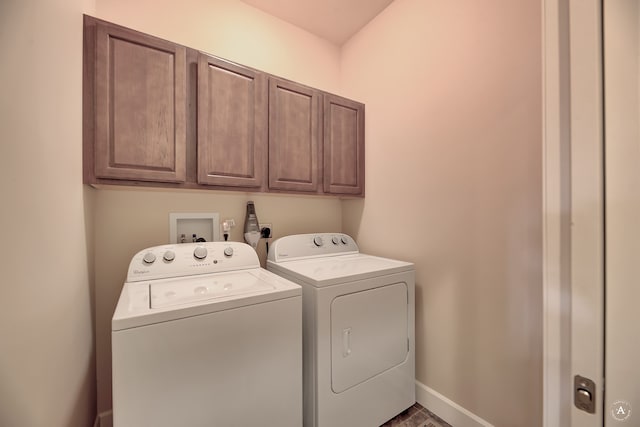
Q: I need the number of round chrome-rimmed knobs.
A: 7